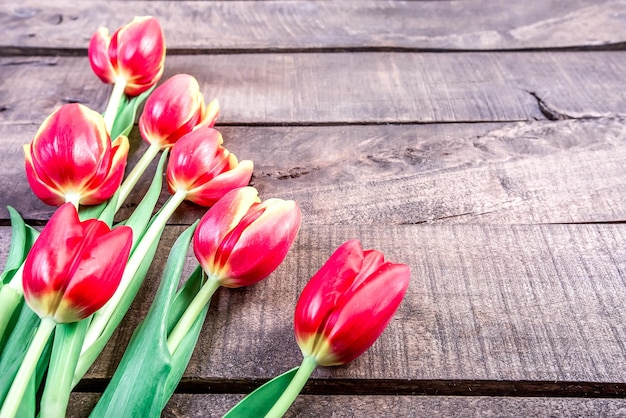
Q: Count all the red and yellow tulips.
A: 7